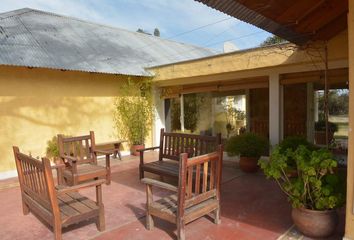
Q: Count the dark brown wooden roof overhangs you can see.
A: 1